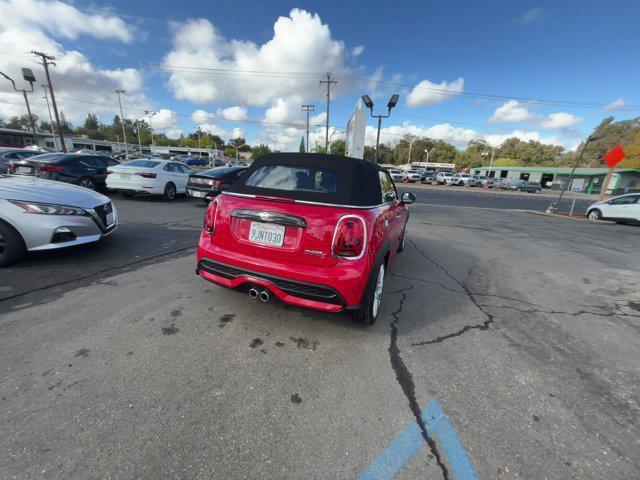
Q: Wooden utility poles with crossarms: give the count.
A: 3